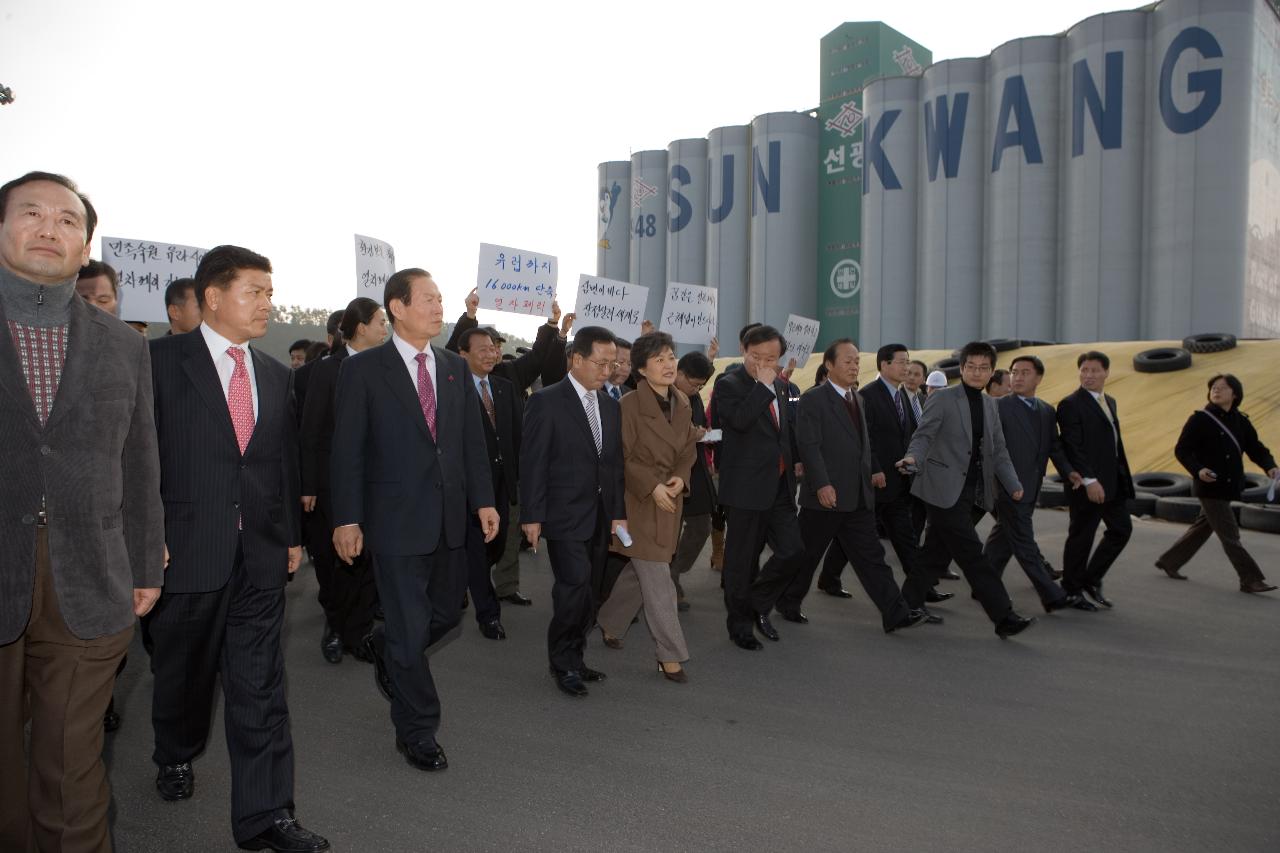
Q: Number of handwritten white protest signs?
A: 6